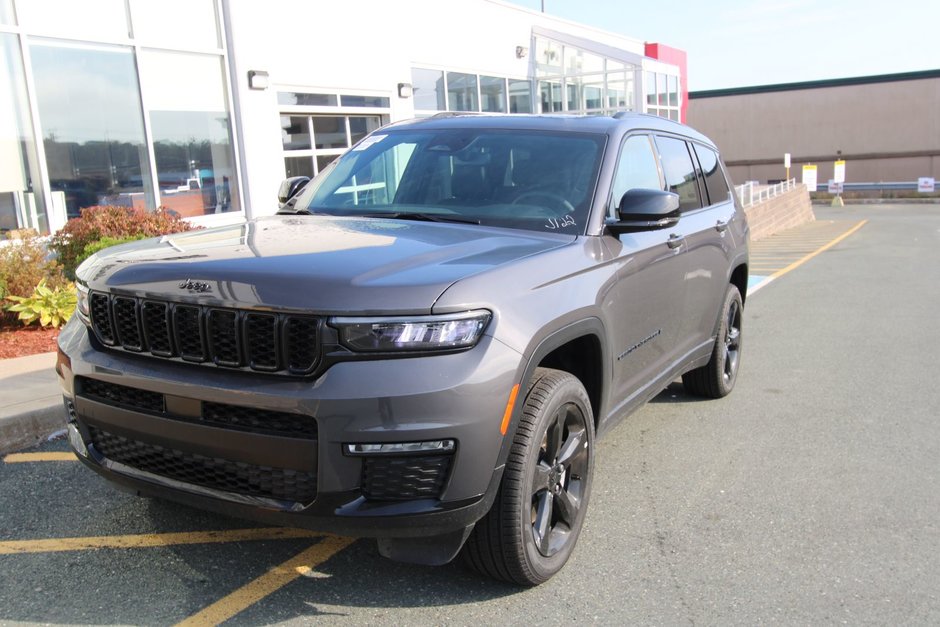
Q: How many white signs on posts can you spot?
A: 3